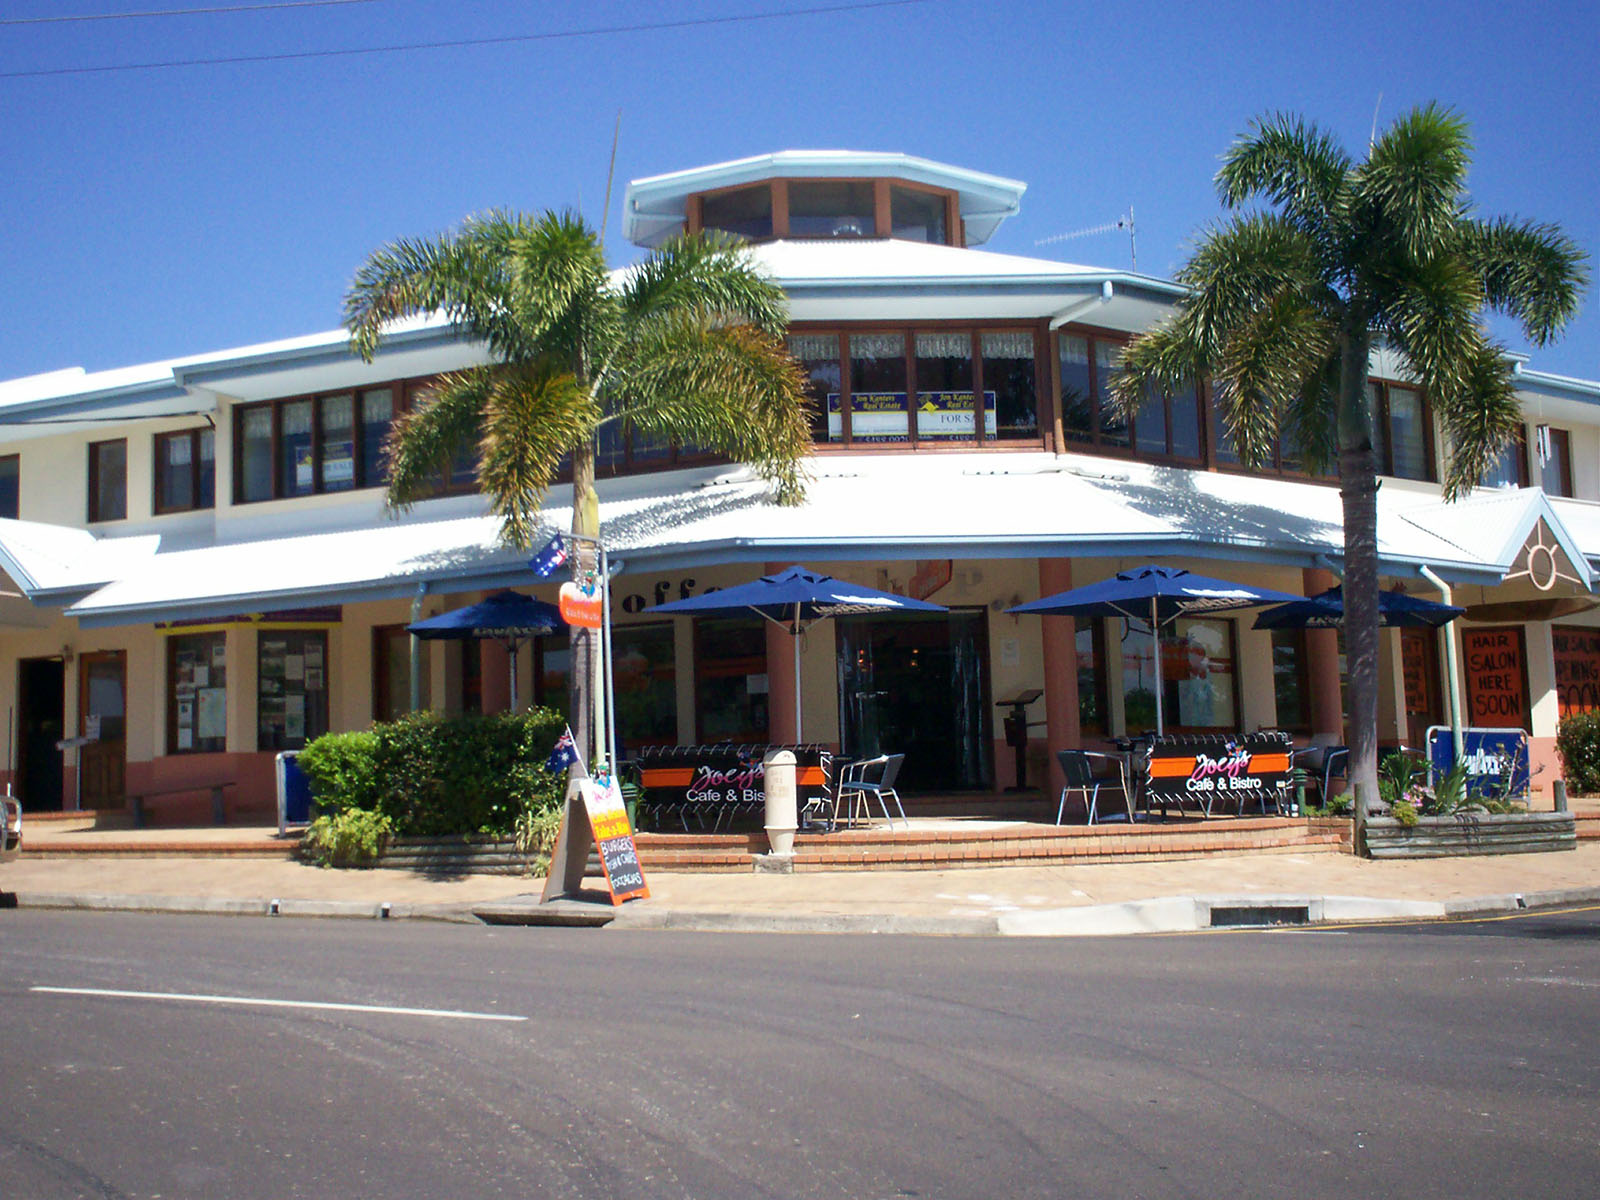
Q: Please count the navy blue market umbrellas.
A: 4